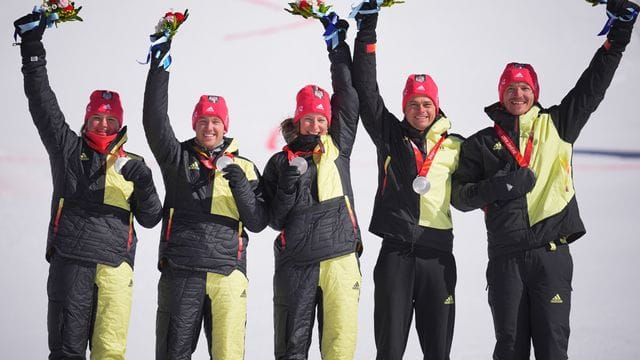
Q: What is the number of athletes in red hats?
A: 5